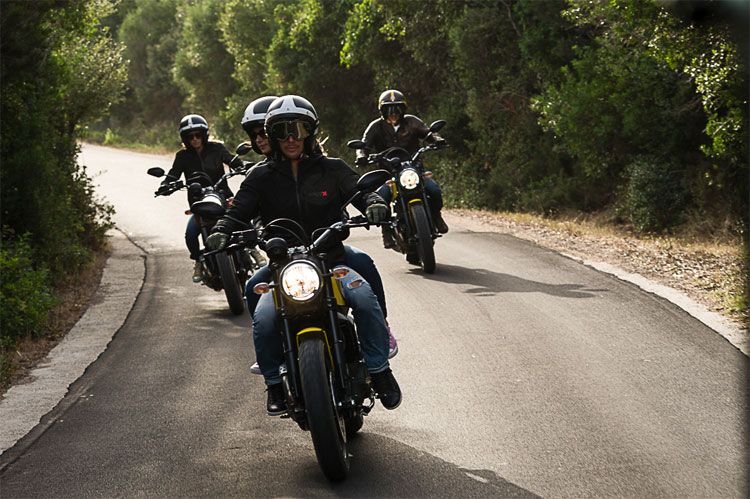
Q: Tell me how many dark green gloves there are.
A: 2